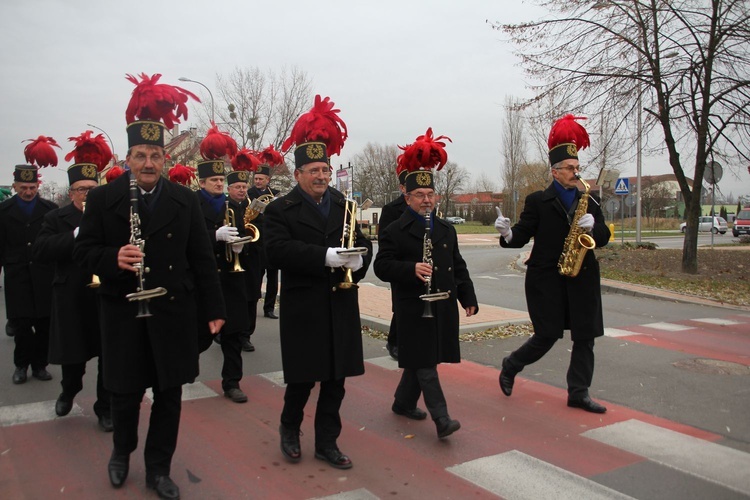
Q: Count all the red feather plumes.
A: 12